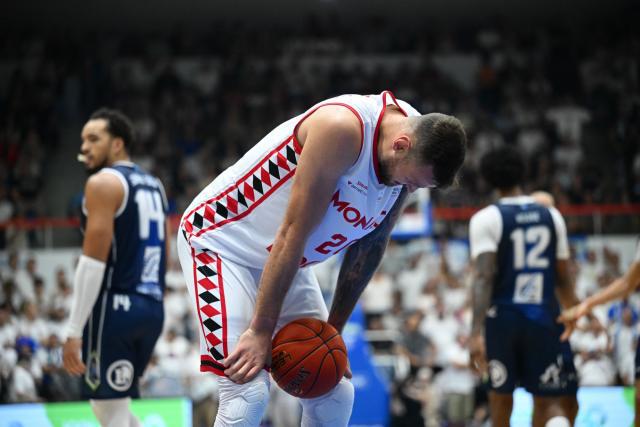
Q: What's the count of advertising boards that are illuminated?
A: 2